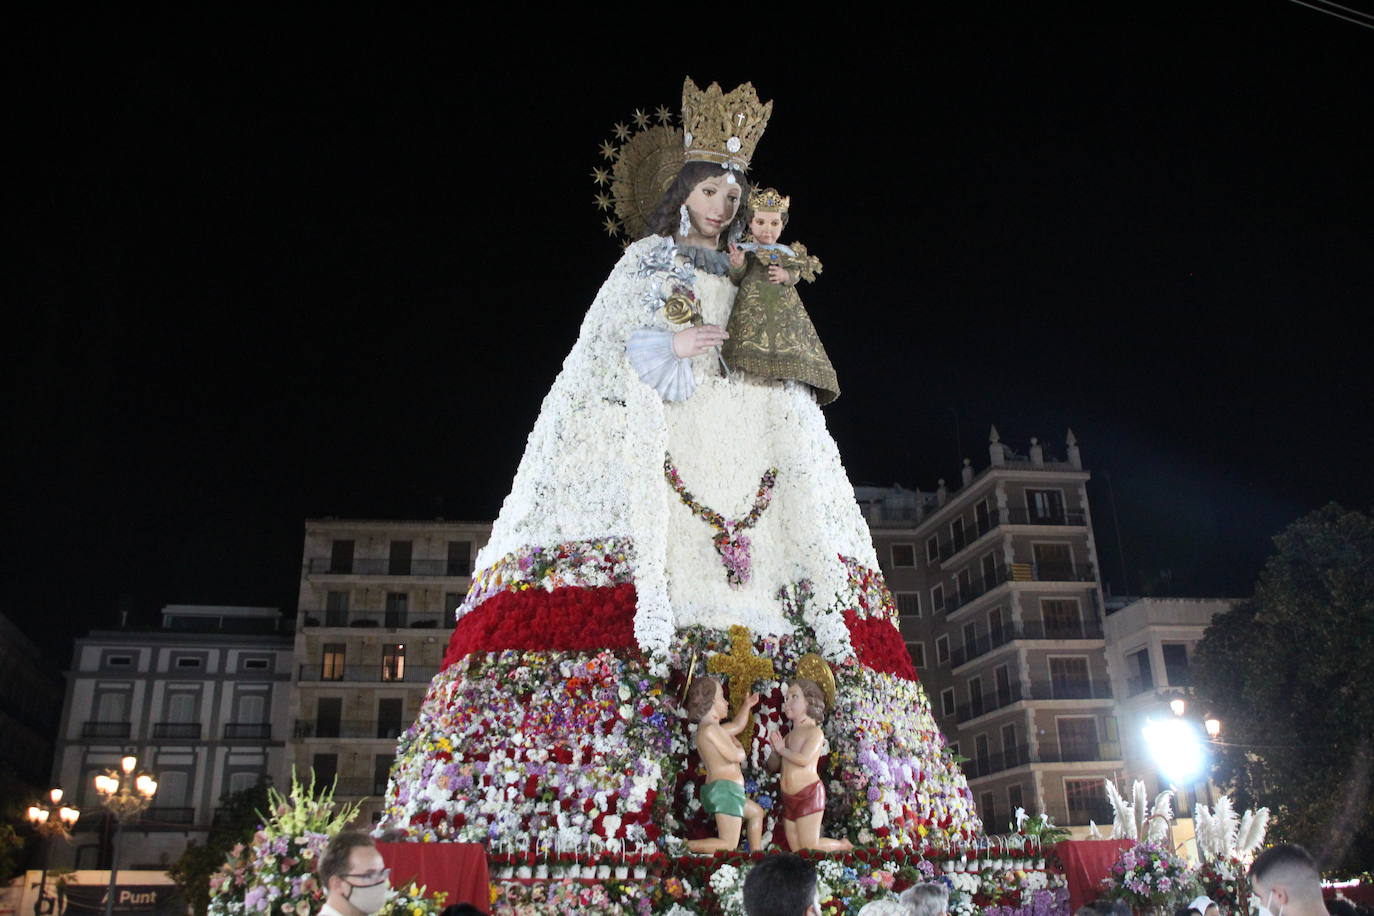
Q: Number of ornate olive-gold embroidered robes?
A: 1